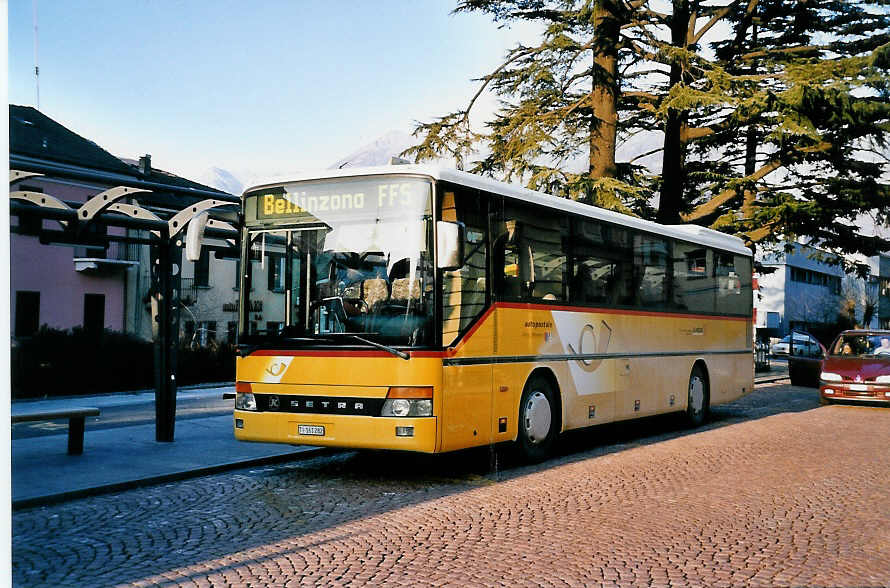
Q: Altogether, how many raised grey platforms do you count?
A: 1